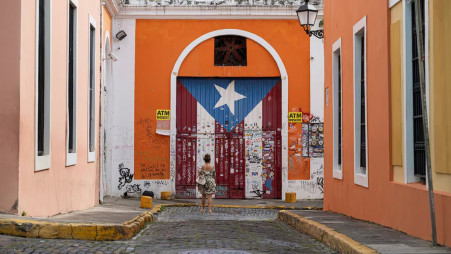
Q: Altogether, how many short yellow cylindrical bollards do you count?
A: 3